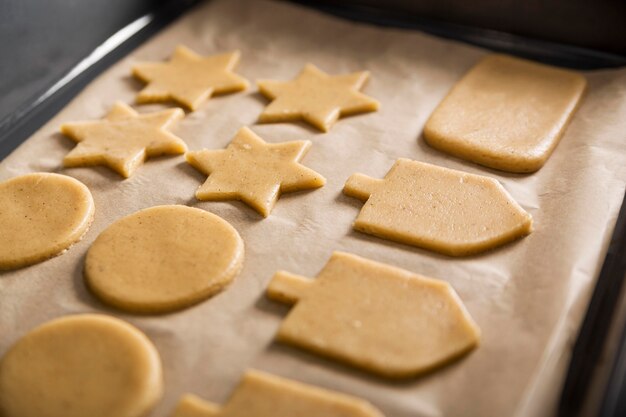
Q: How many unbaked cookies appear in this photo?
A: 11